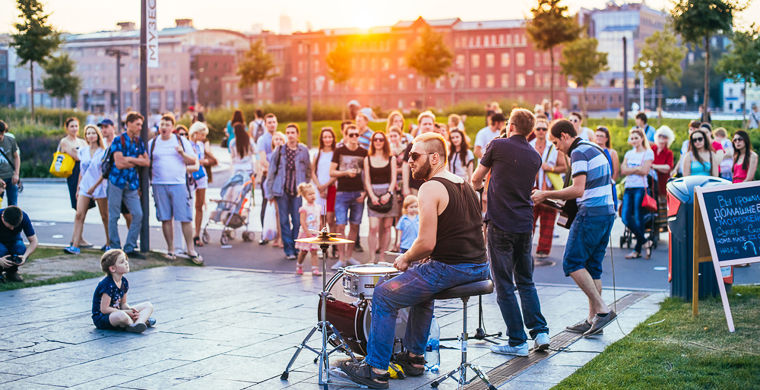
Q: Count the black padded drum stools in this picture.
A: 1